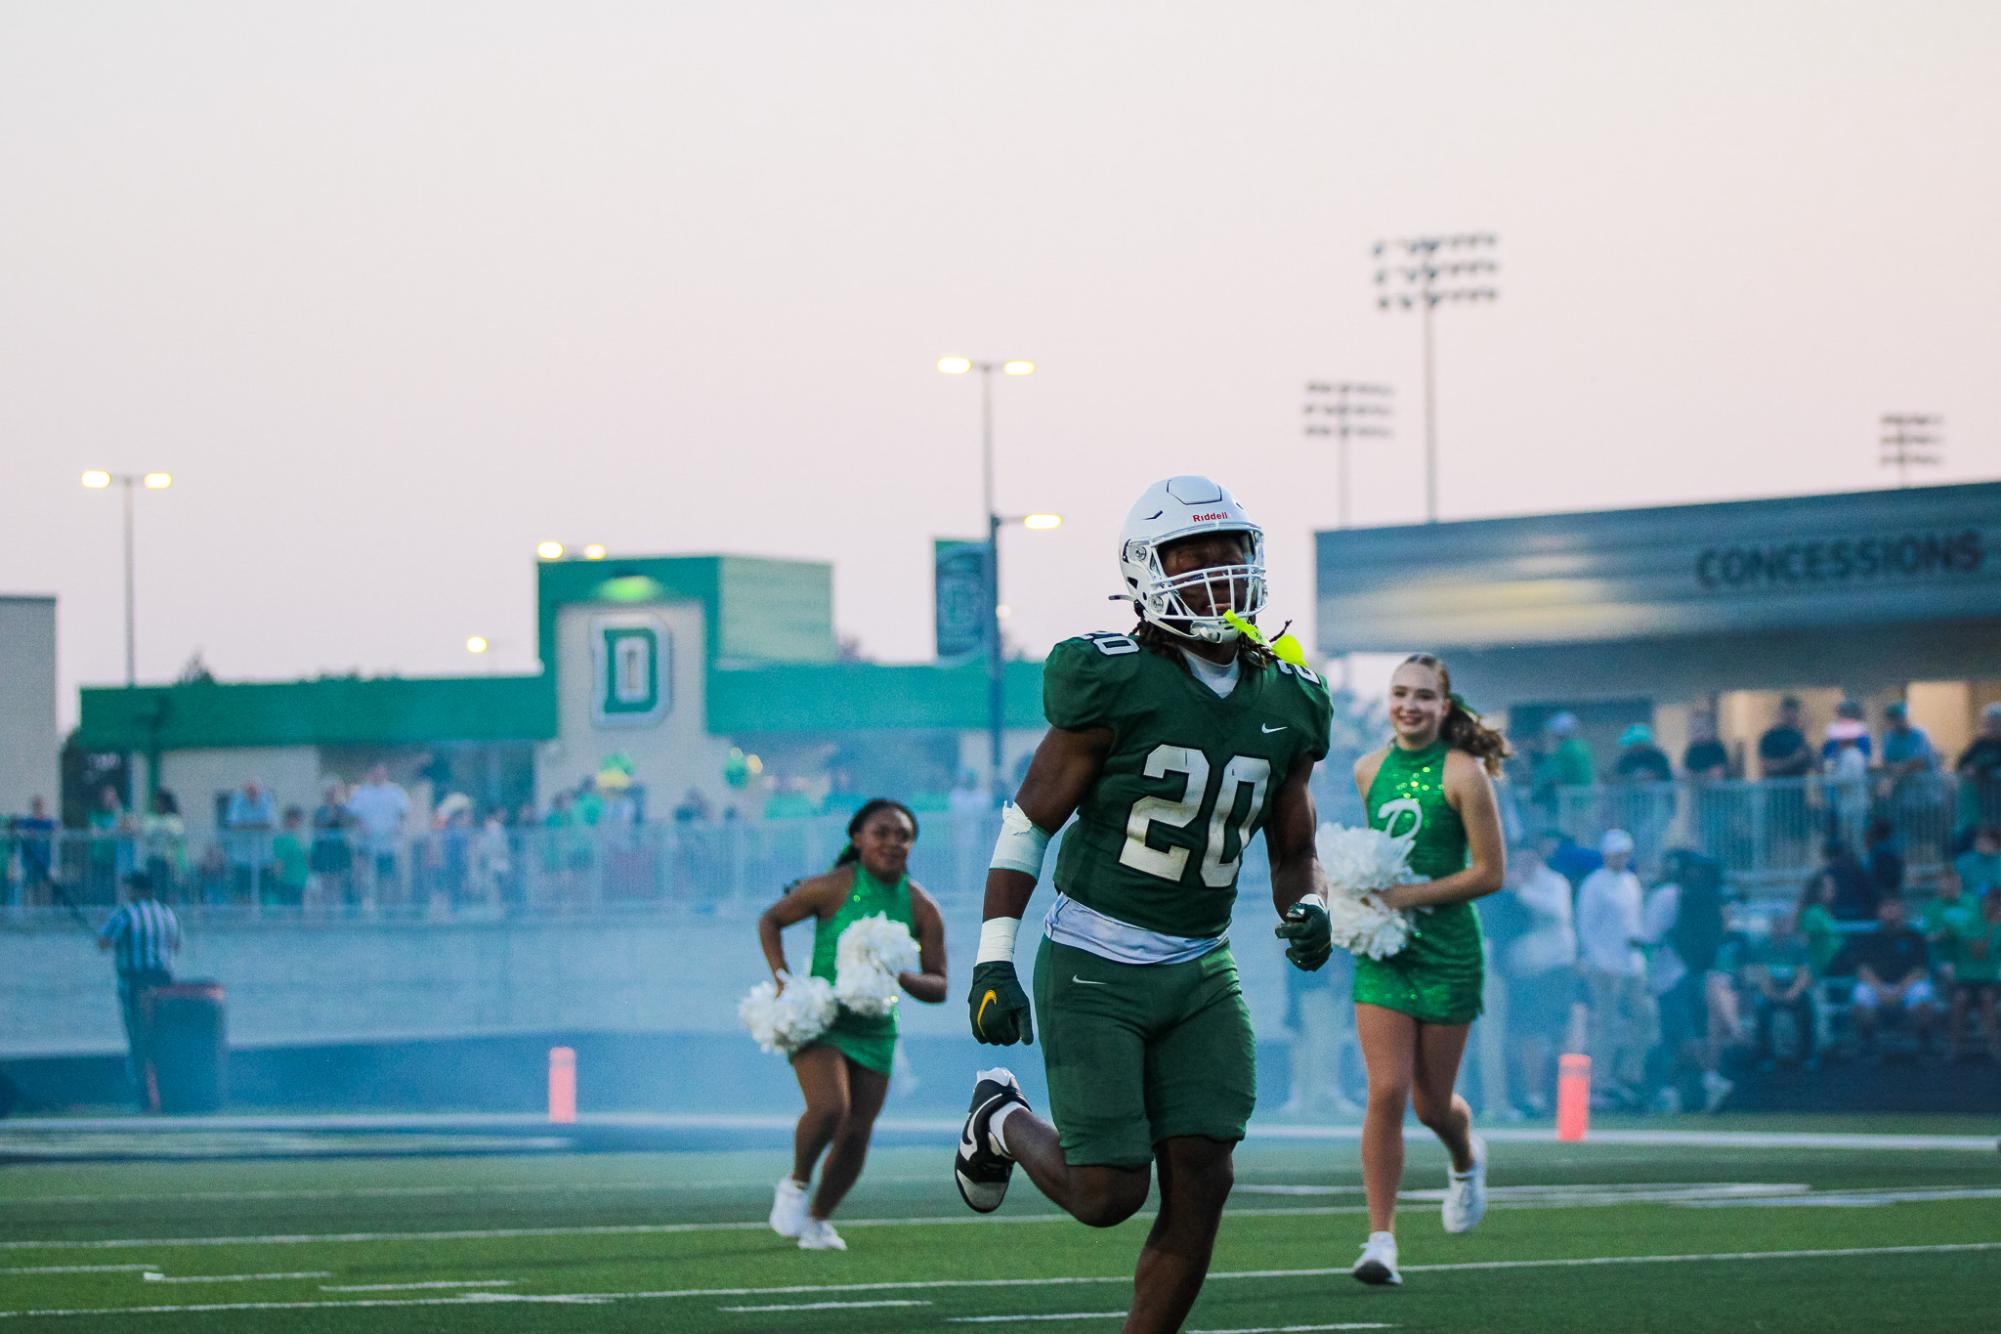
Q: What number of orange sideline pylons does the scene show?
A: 2